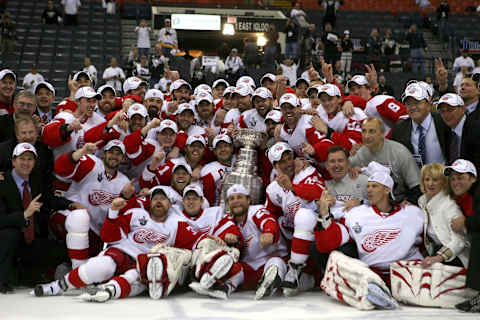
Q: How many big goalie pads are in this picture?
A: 4